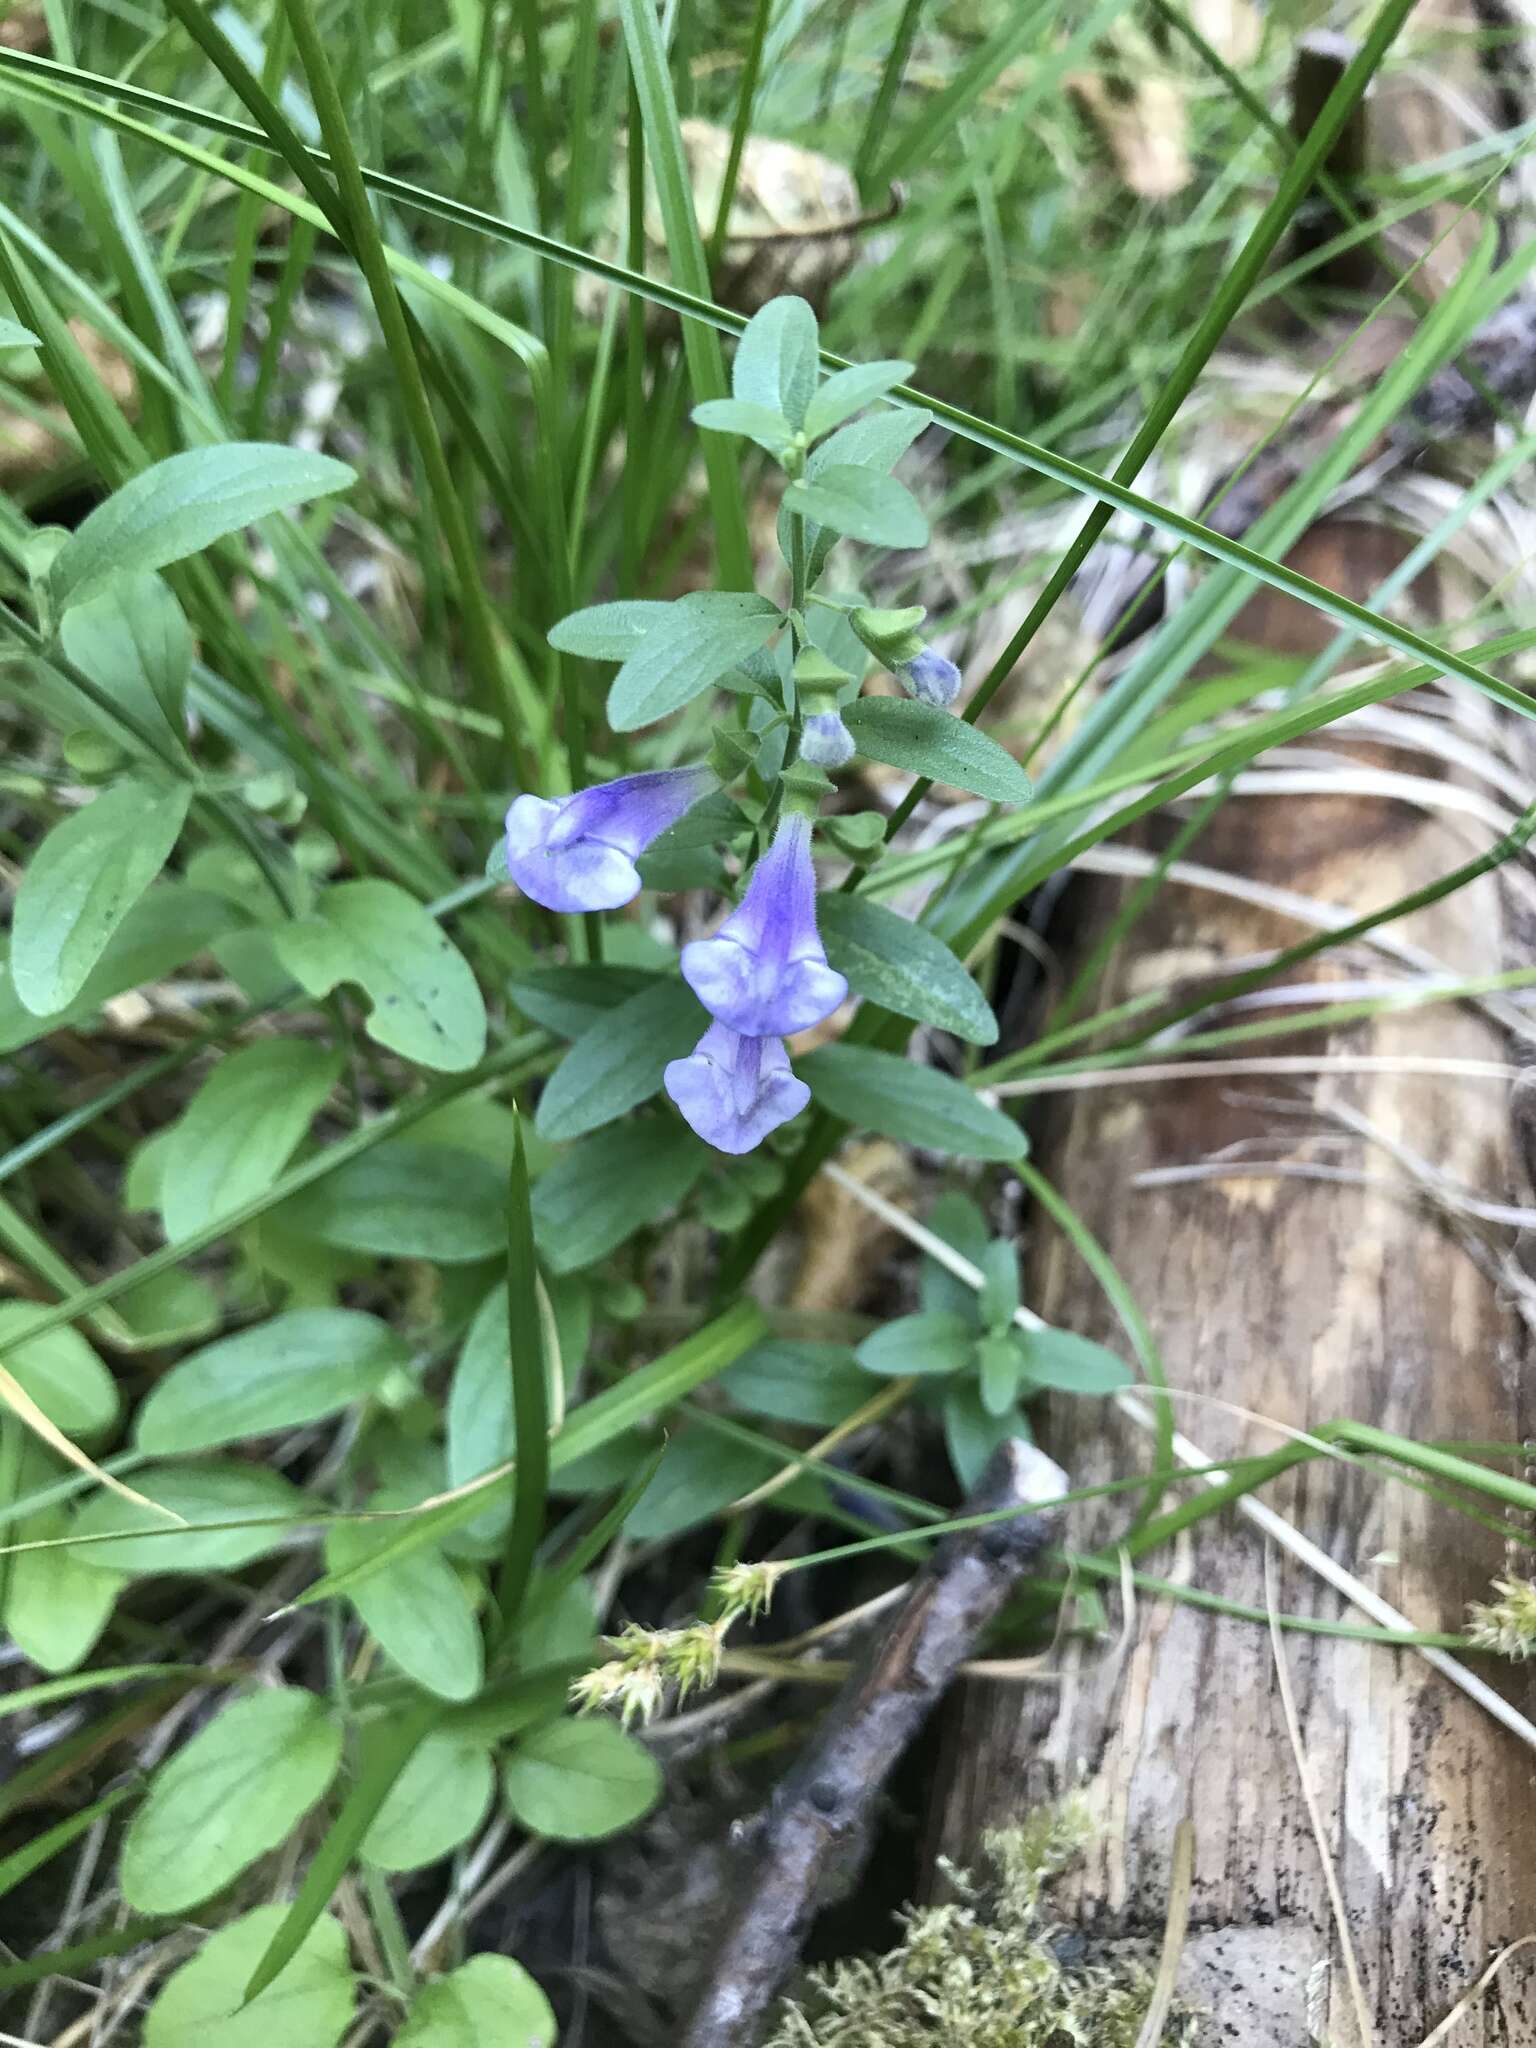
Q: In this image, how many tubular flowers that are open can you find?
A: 3